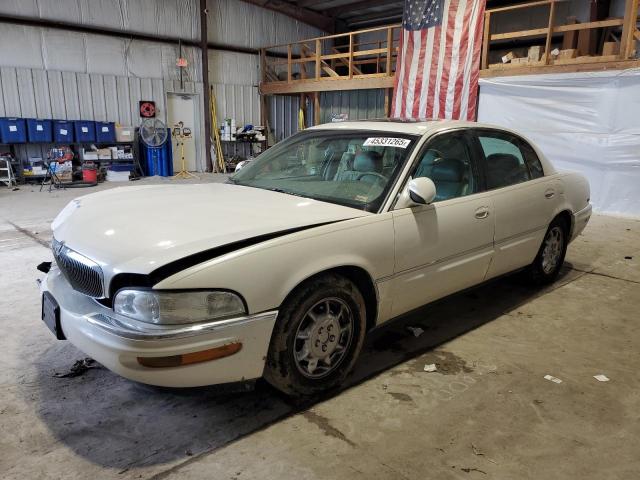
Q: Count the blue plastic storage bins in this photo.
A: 5